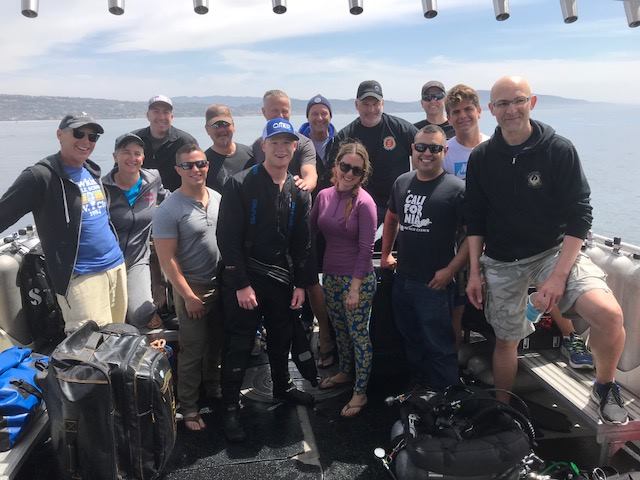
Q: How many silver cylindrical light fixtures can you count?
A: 9